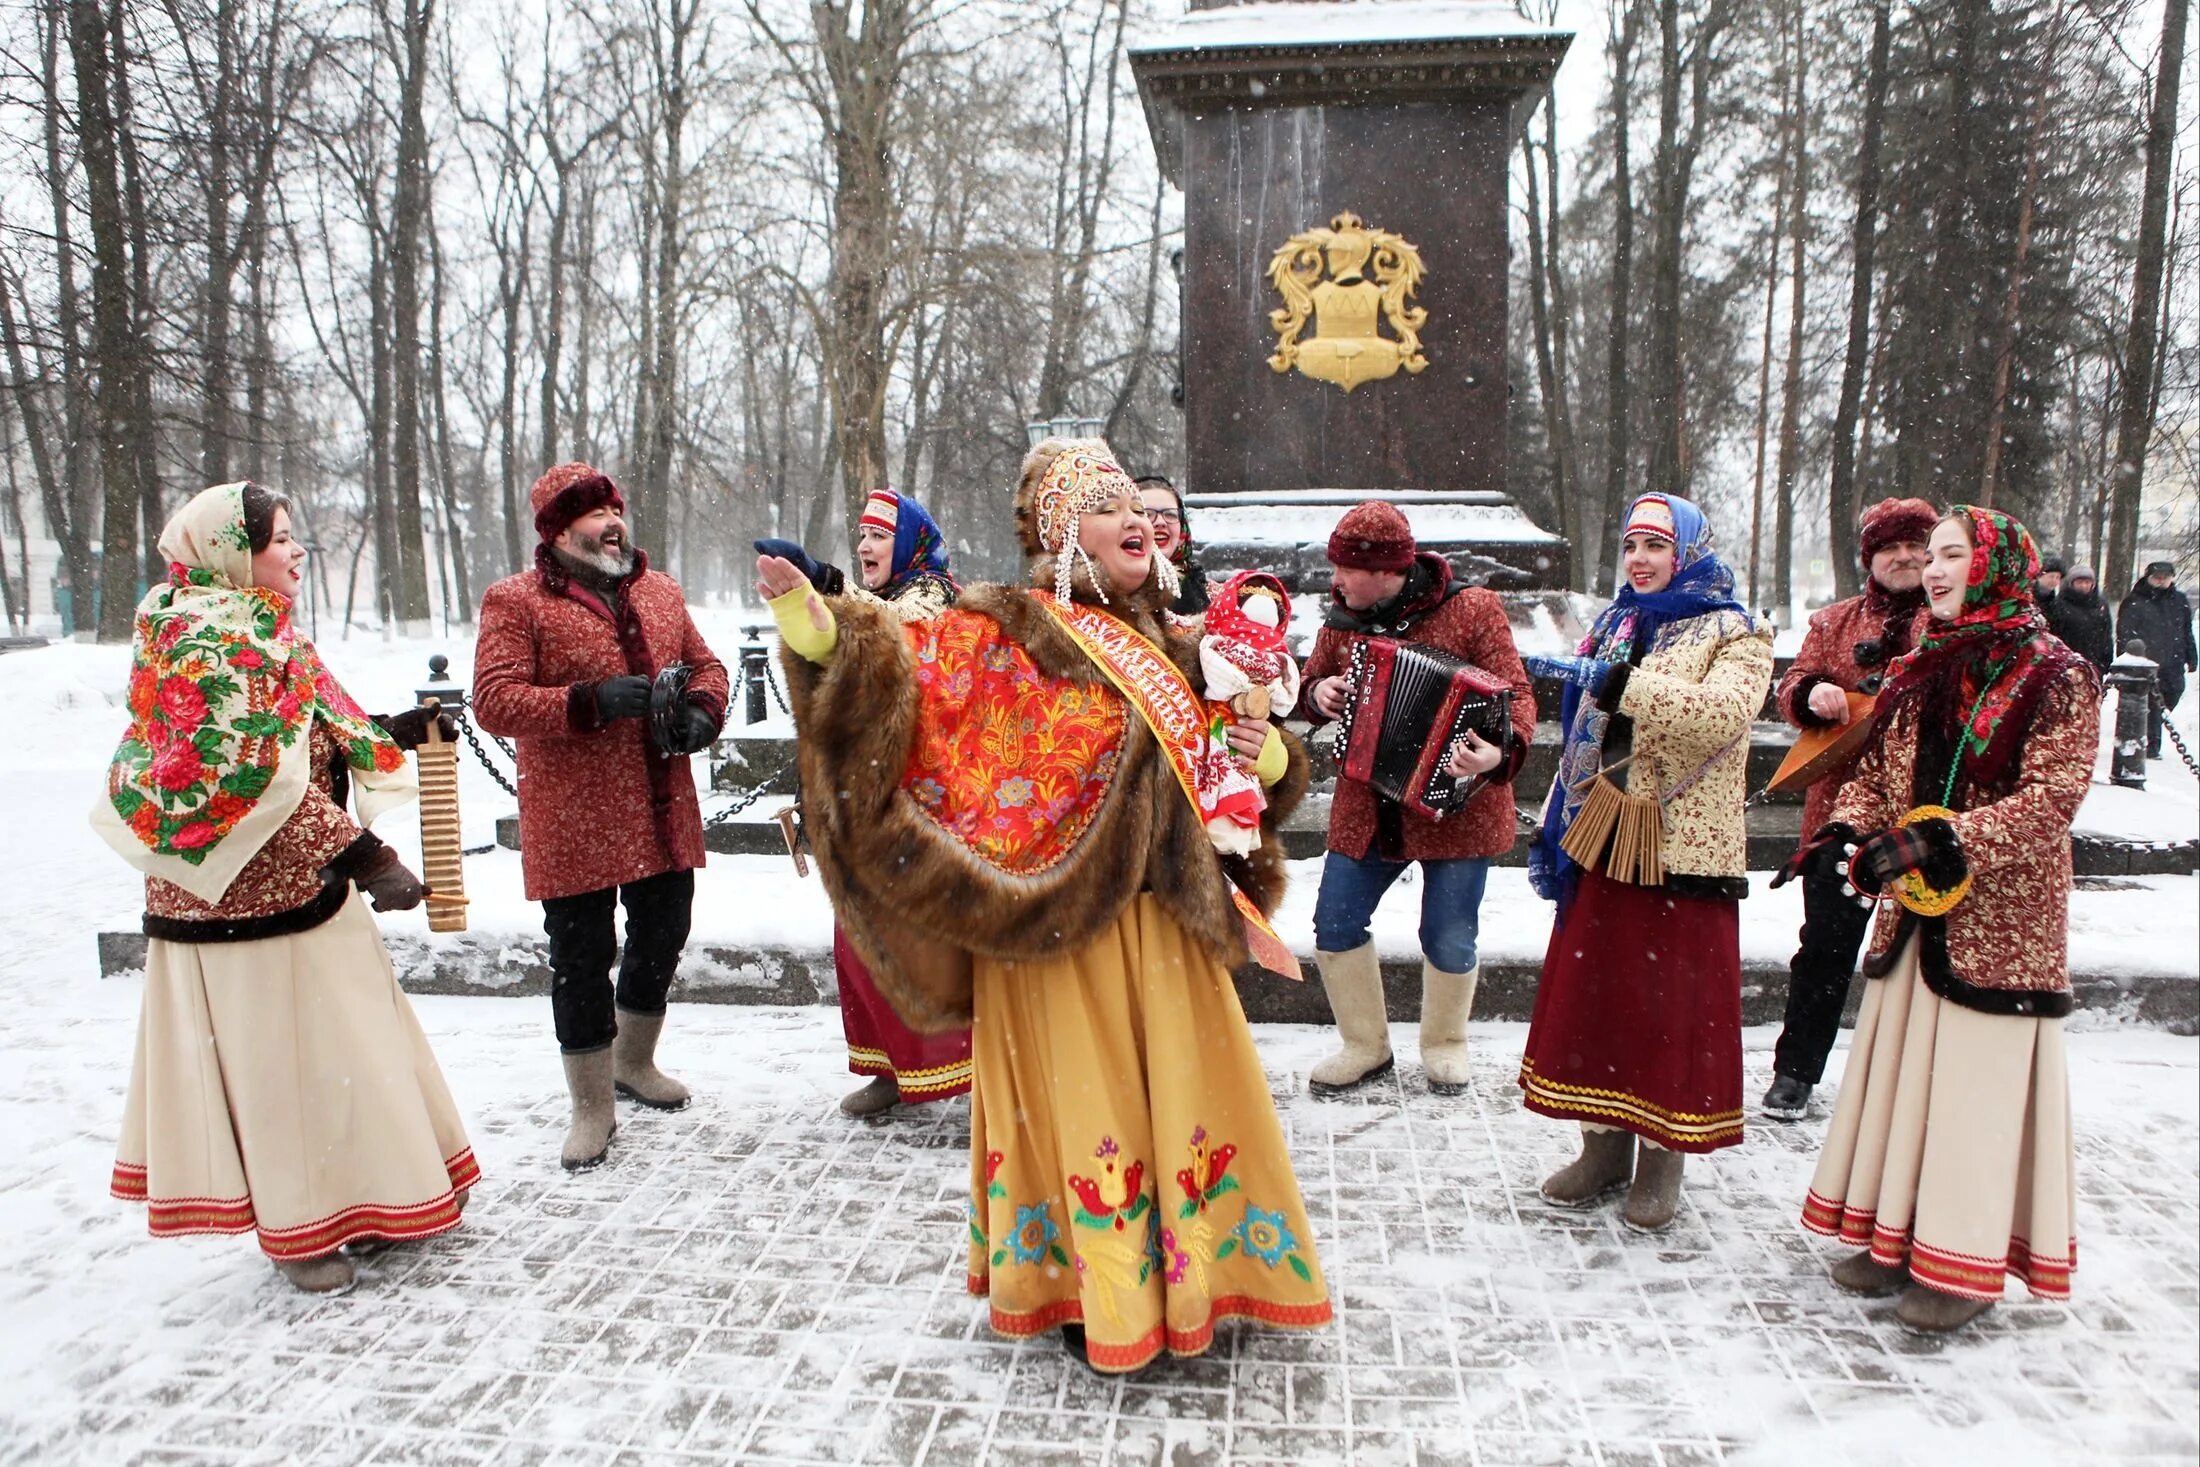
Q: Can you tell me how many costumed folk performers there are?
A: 9